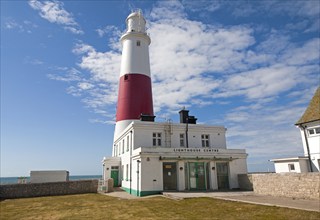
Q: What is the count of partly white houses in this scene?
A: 2